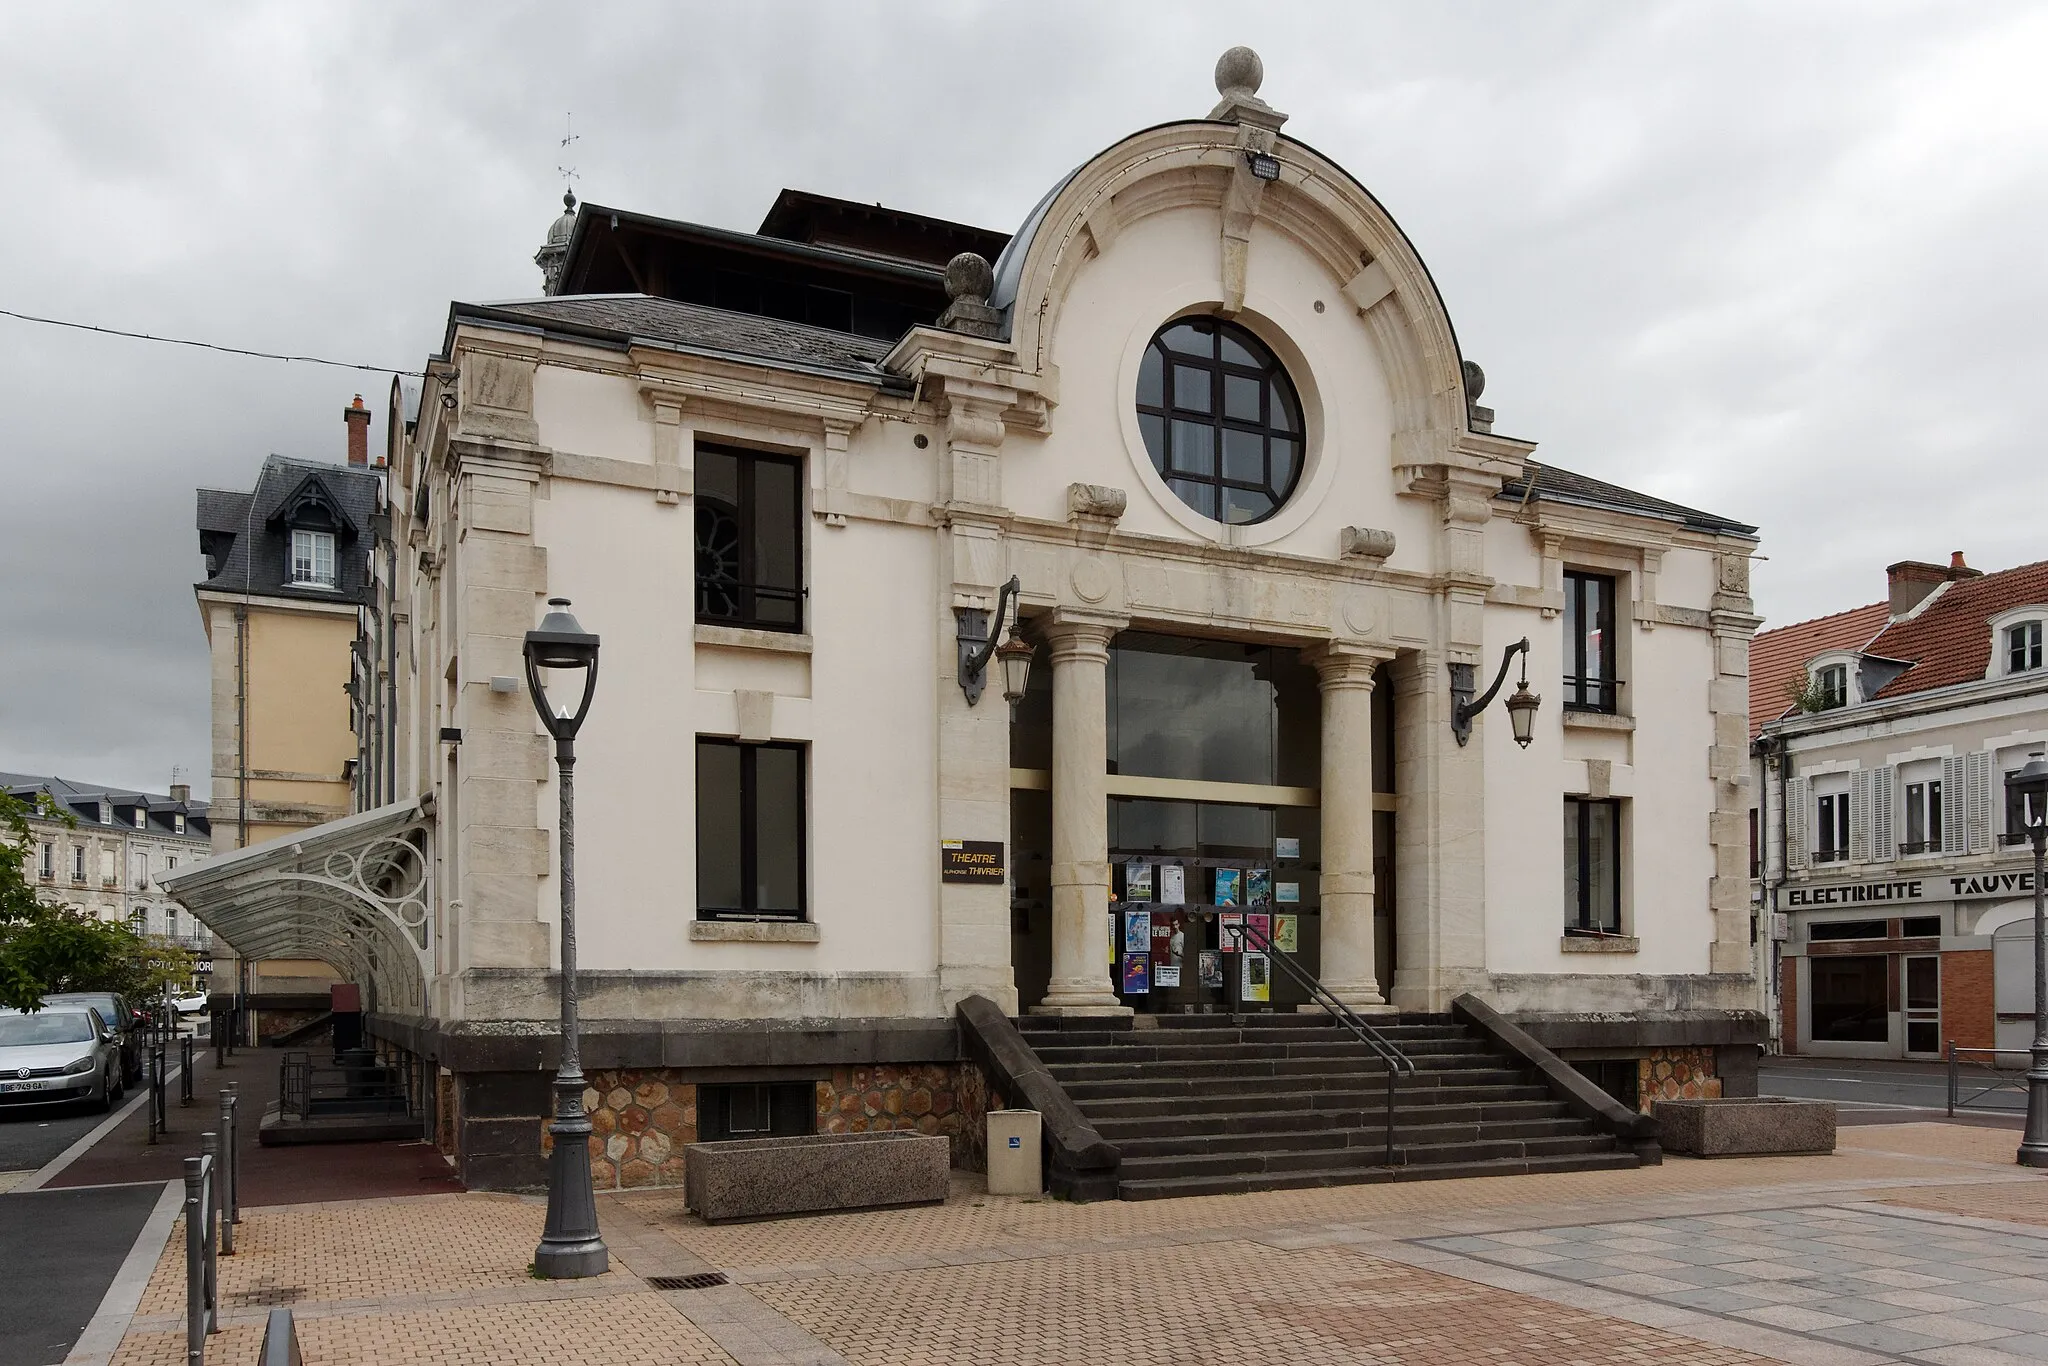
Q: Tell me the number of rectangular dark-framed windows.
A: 4